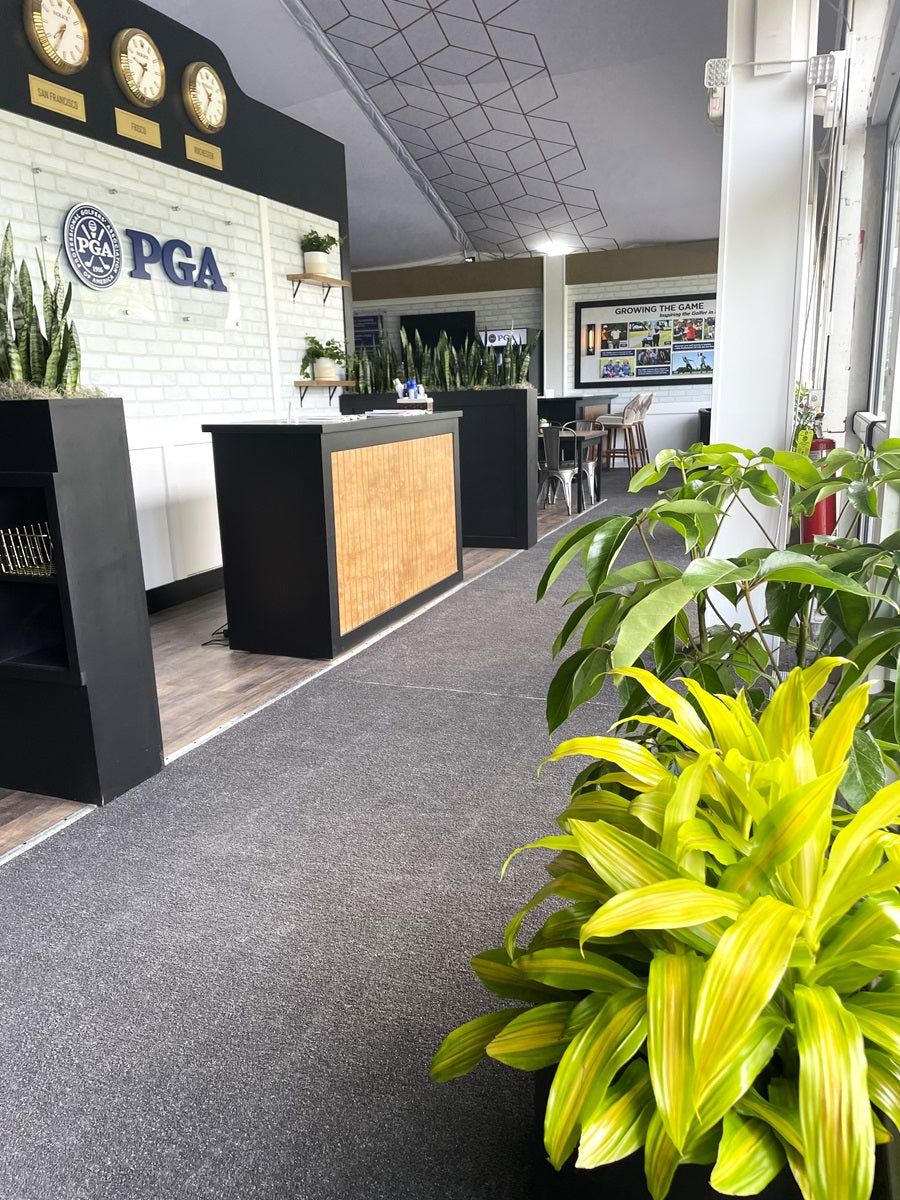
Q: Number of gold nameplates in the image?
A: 3